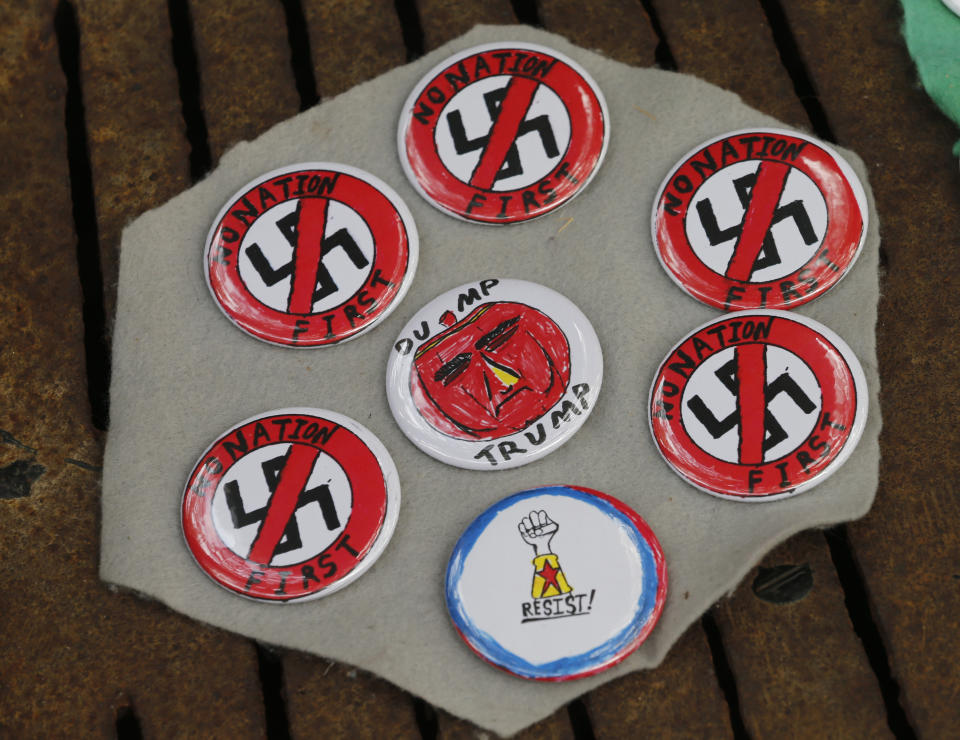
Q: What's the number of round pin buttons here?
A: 7